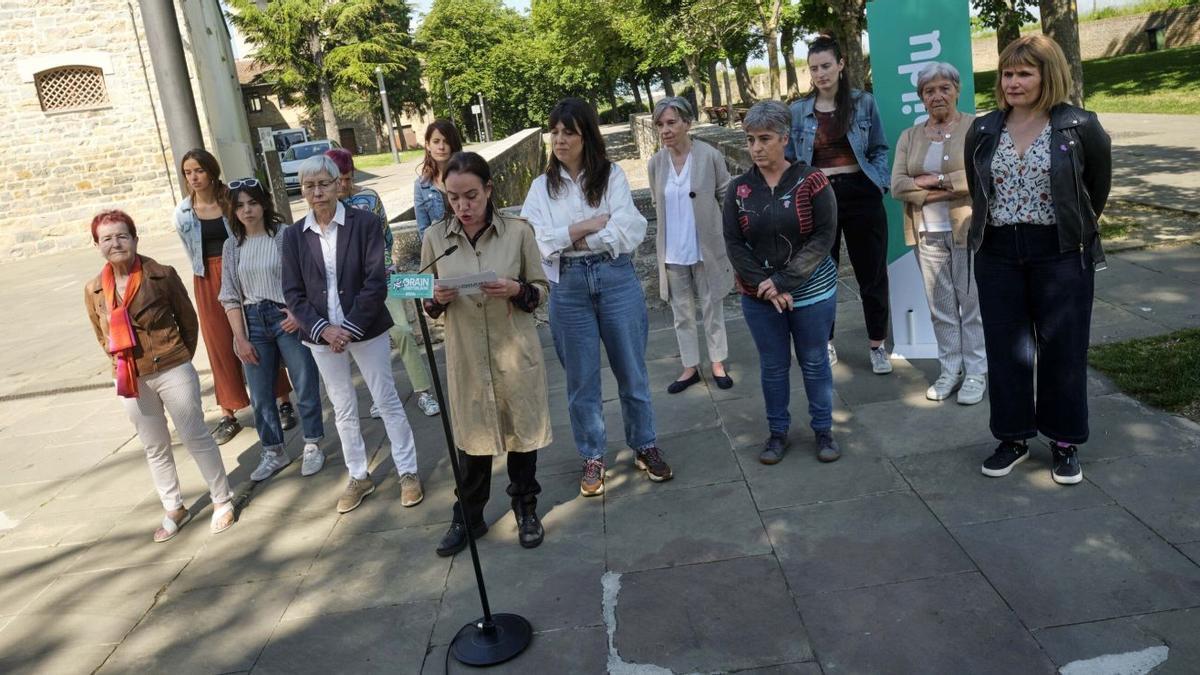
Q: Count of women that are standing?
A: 13